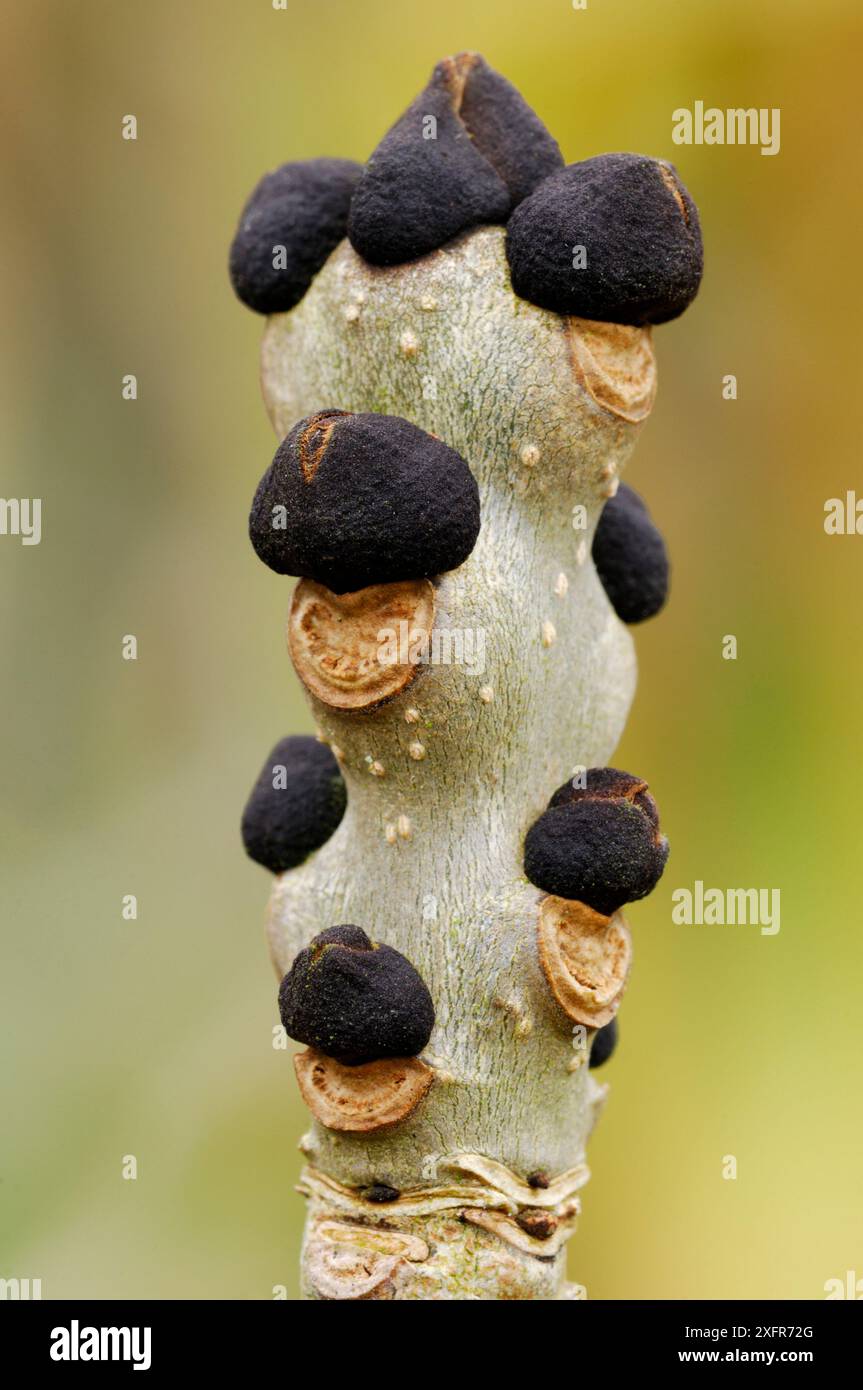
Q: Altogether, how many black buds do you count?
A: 9